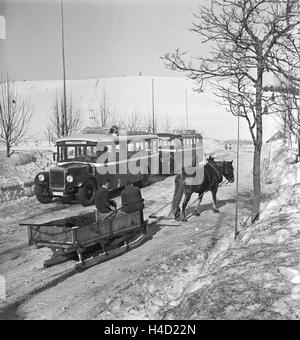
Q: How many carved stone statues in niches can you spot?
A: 0